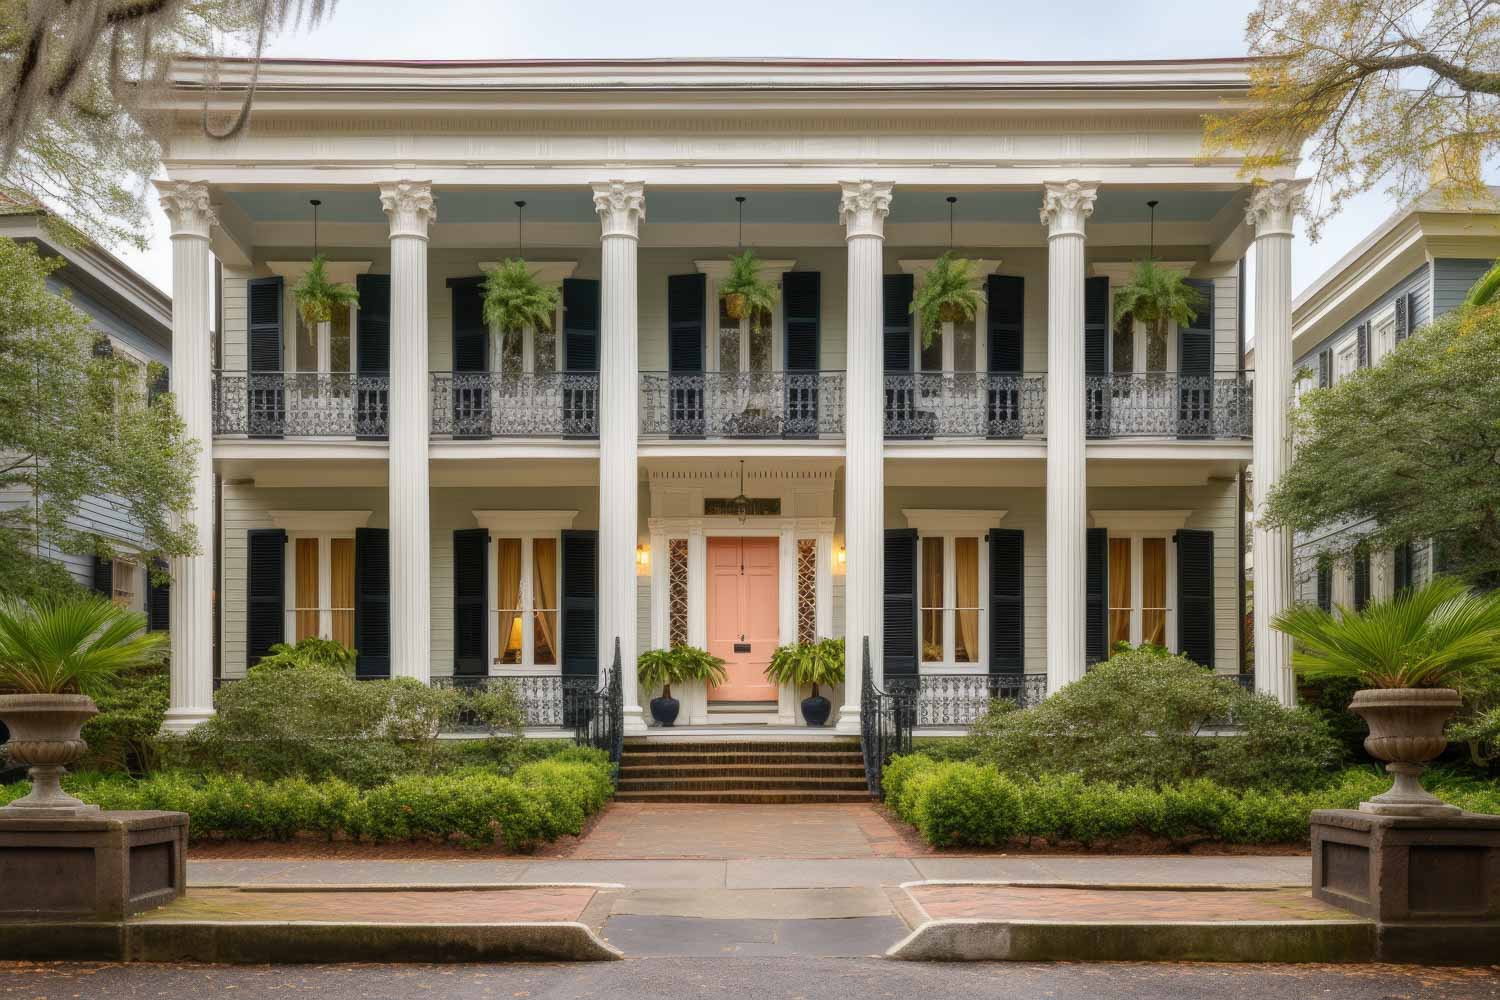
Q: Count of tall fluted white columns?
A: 6